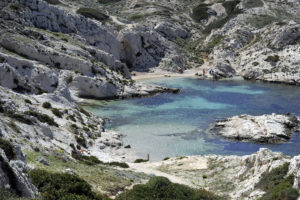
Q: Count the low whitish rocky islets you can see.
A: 1